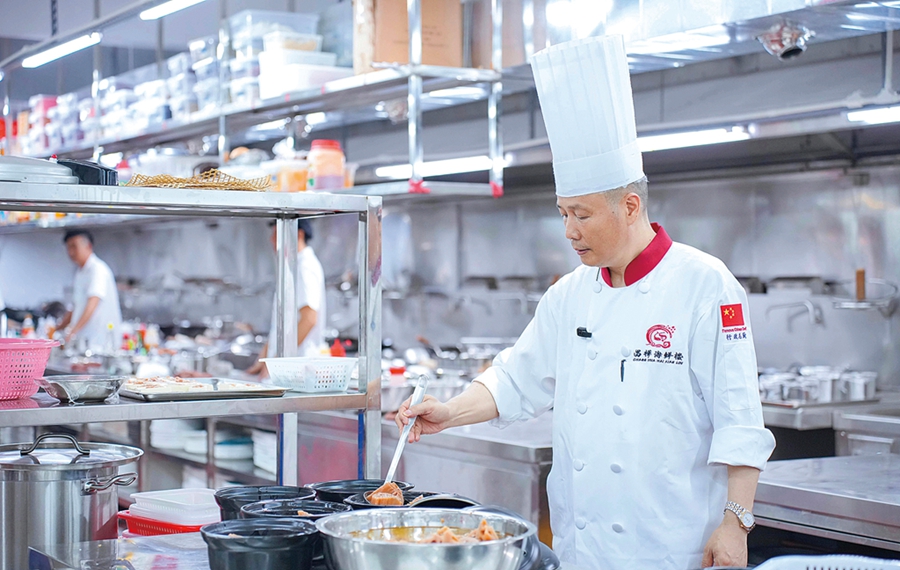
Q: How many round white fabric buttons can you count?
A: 10